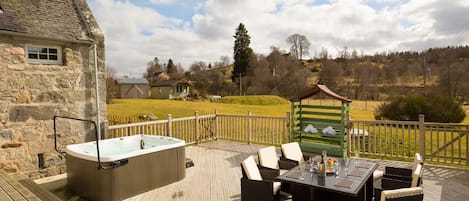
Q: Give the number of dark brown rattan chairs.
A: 6